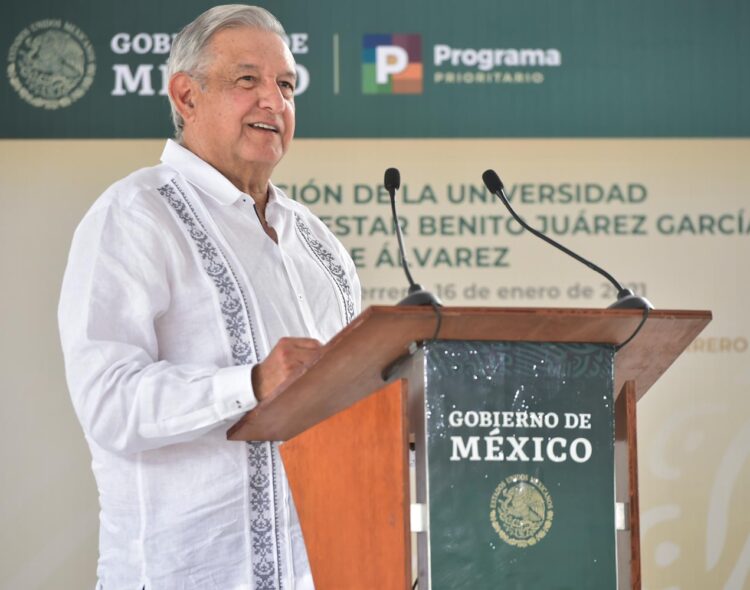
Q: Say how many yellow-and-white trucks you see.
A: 0